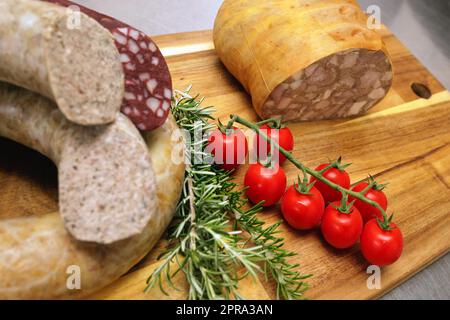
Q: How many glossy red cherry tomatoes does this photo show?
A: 8